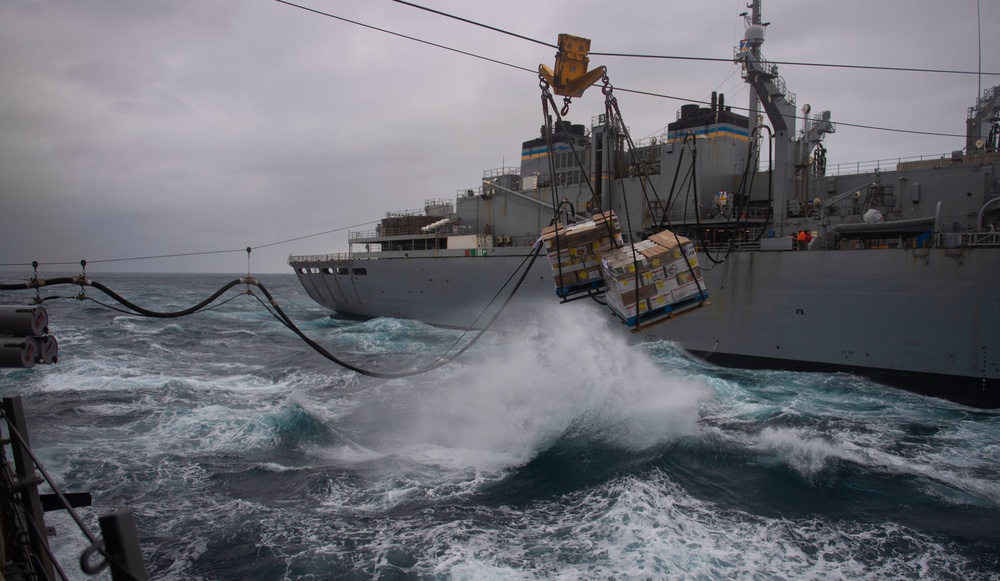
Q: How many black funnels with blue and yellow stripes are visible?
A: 2